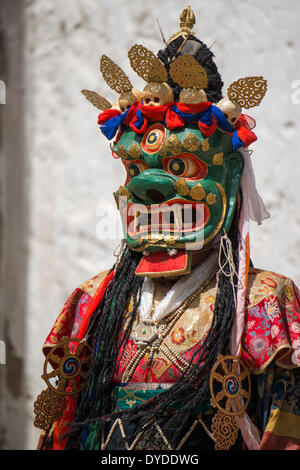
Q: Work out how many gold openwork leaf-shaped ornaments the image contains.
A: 5